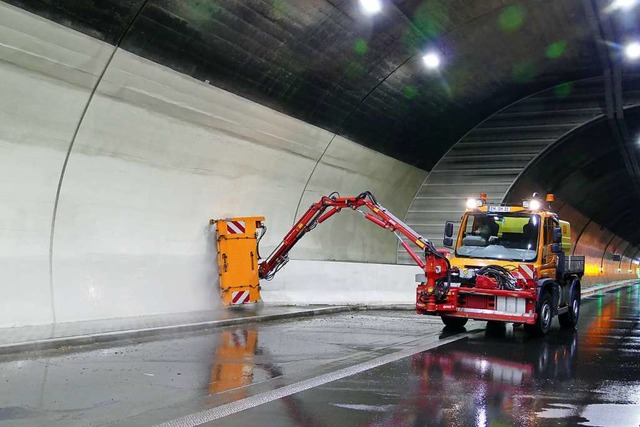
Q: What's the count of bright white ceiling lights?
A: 4